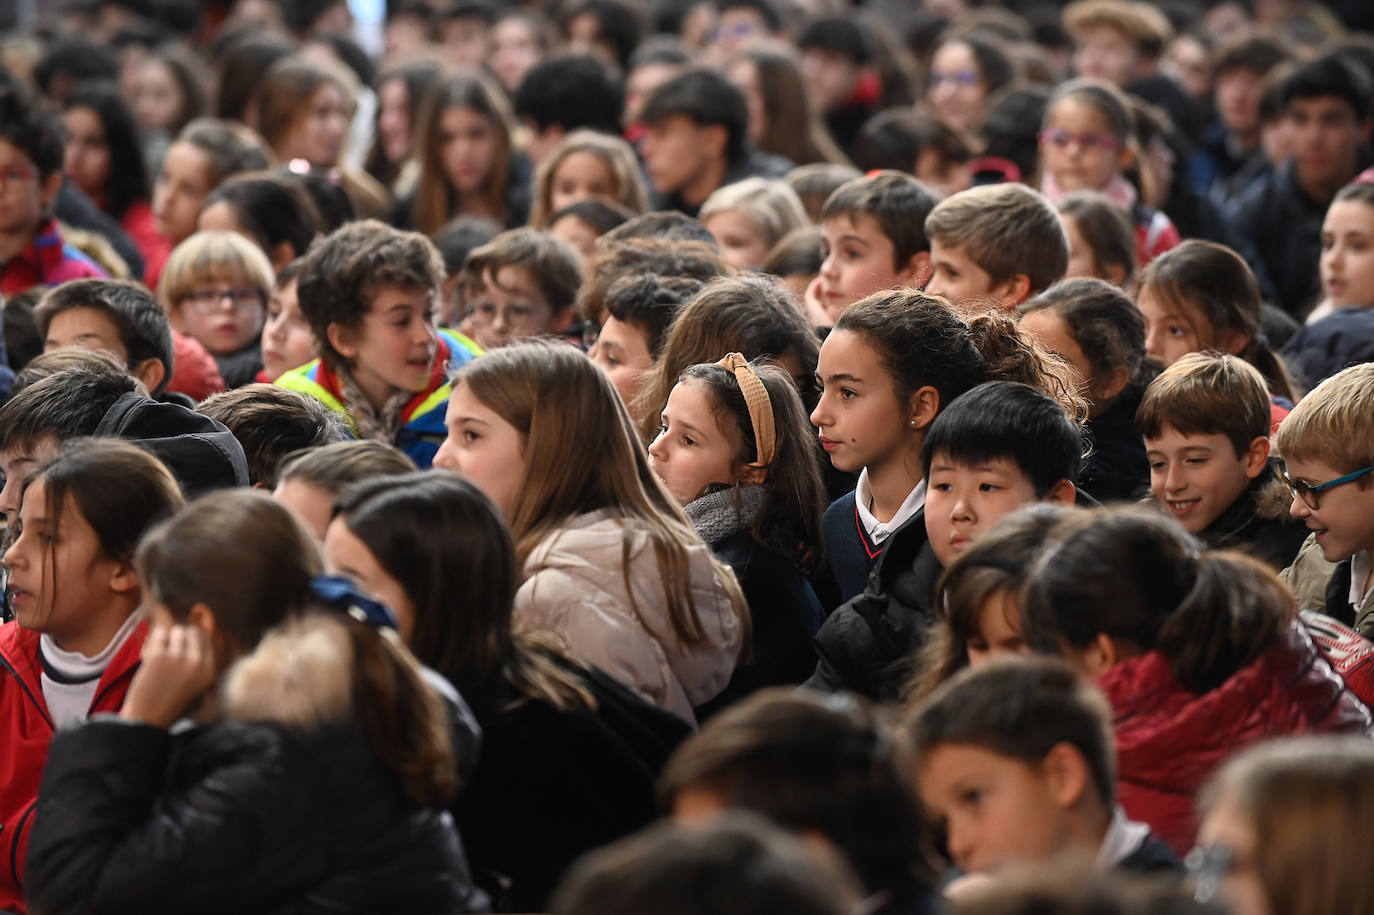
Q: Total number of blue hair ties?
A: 1